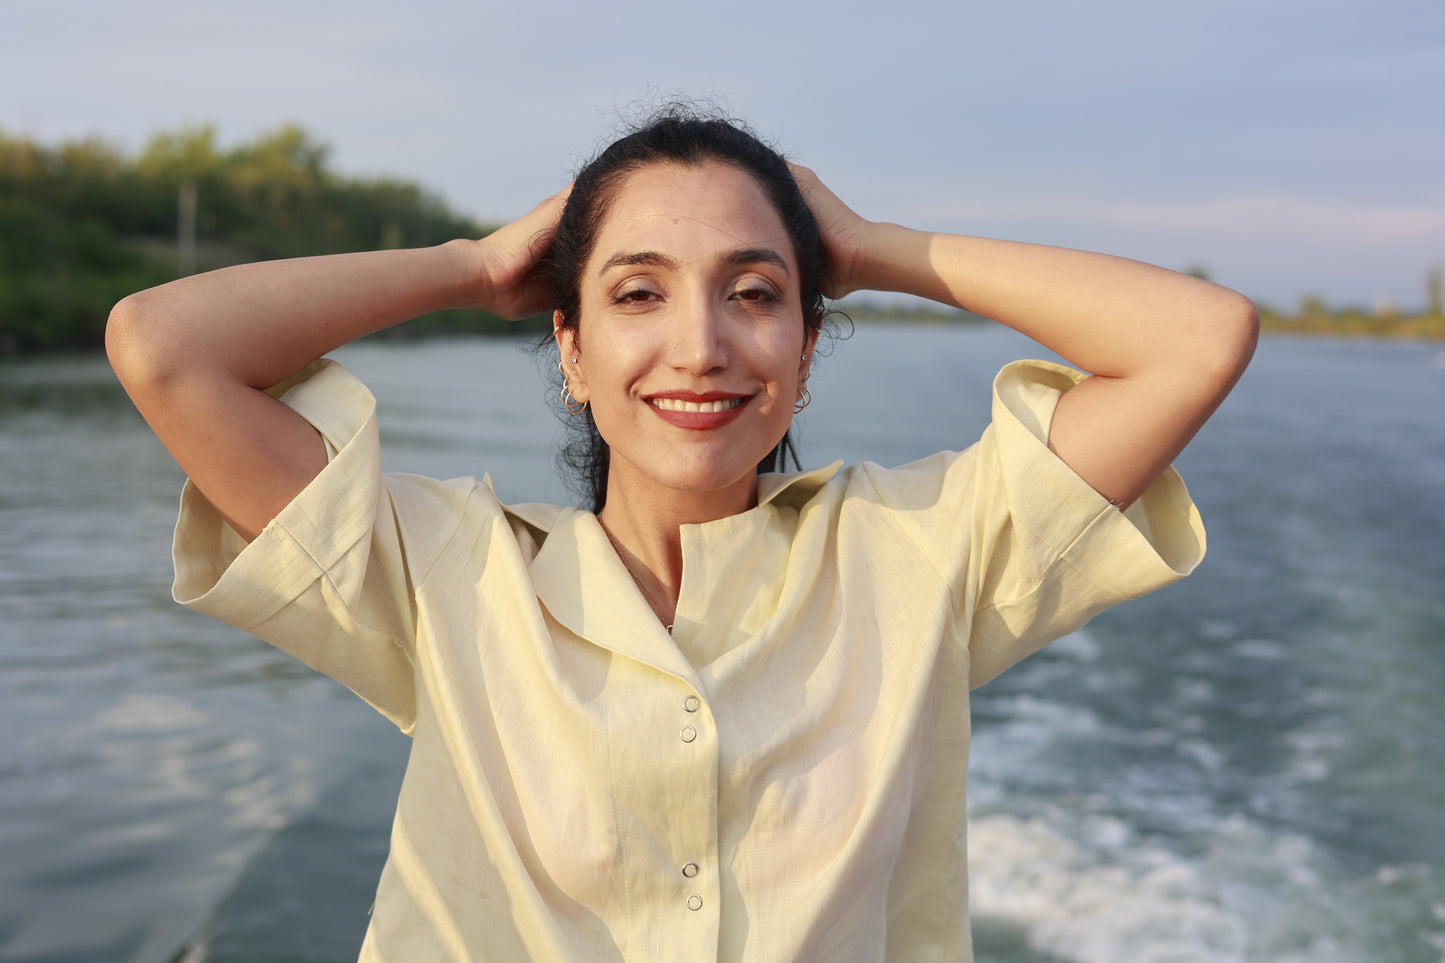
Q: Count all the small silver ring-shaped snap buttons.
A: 4